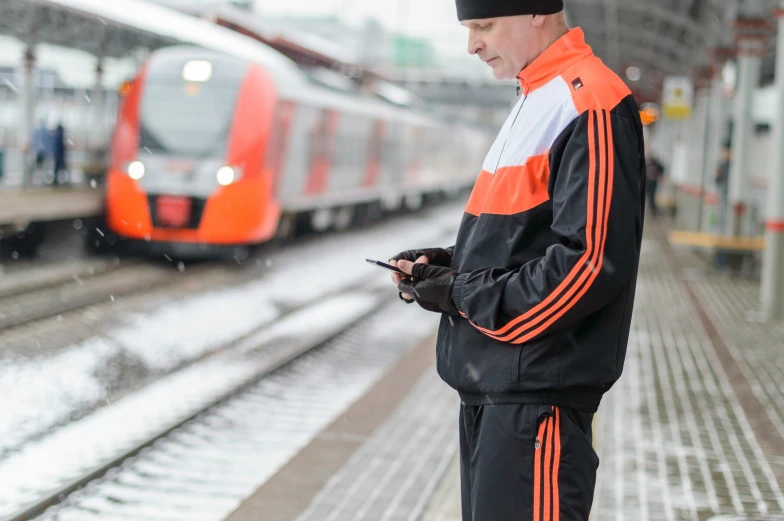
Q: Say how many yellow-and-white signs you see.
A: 1